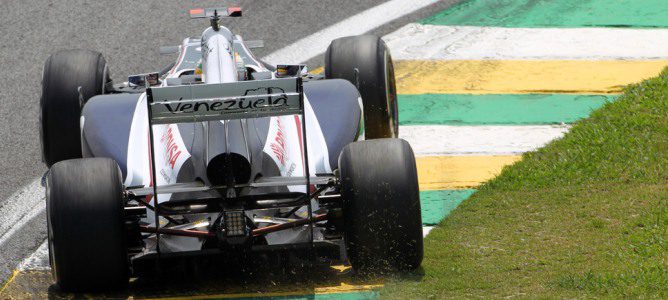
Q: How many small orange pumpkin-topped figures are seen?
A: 0